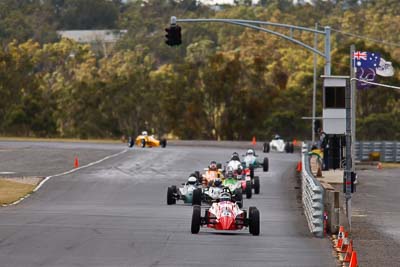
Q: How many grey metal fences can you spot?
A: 2